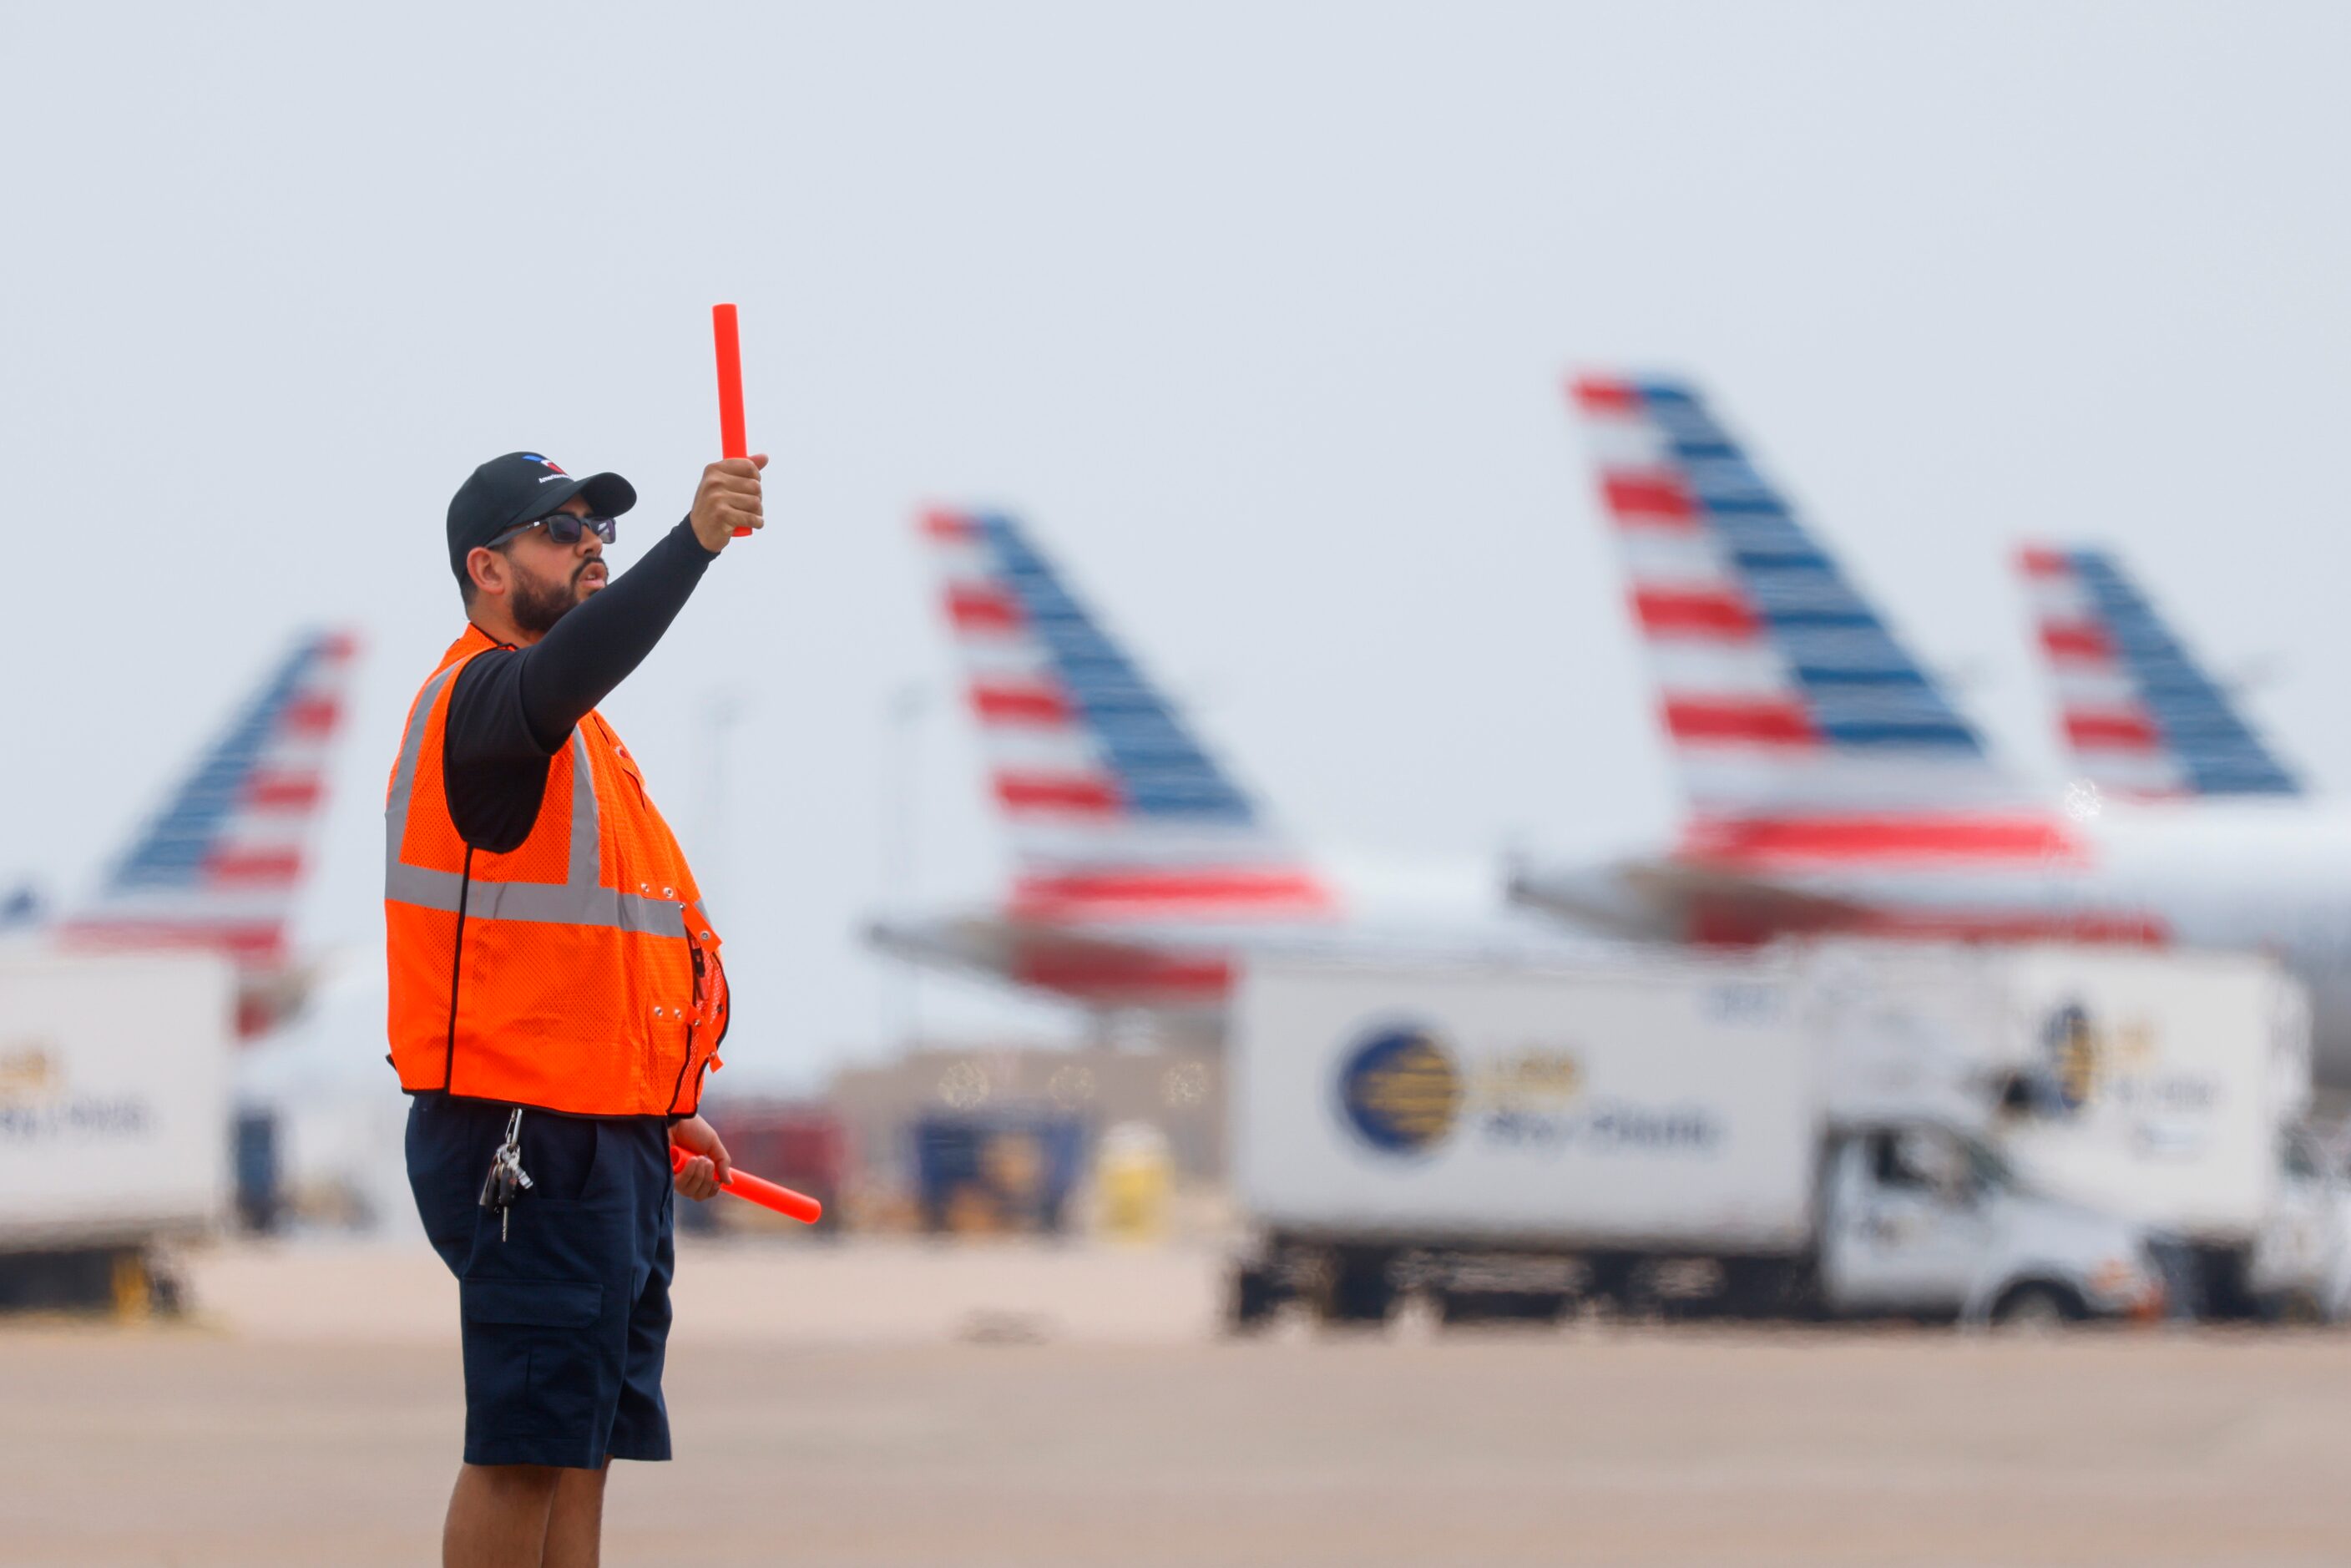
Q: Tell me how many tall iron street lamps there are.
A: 2